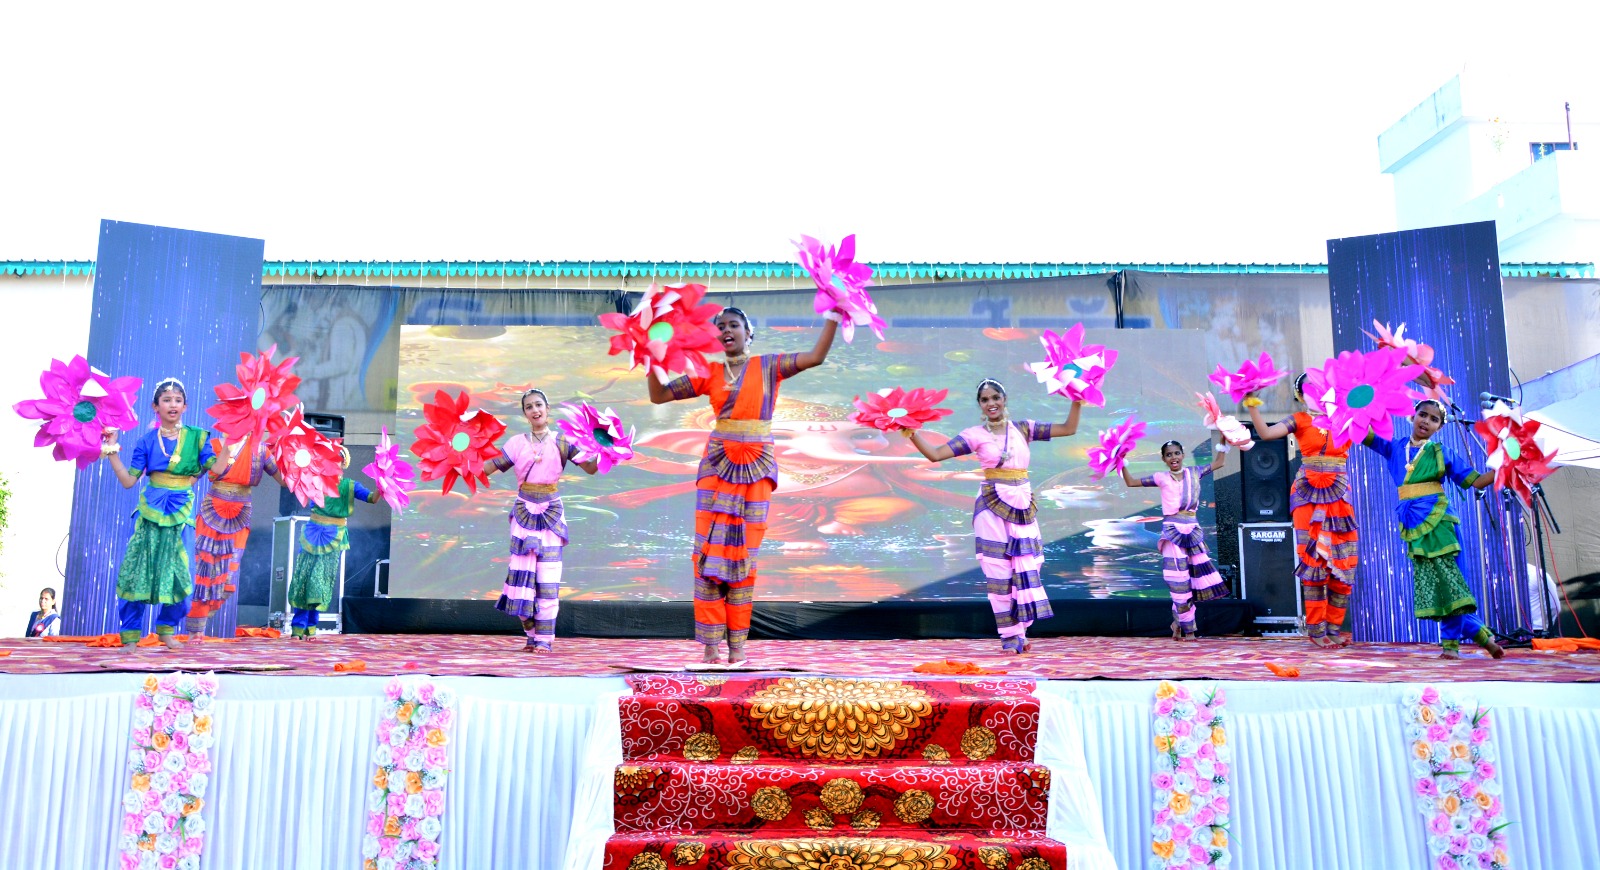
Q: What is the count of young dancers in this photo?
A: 9